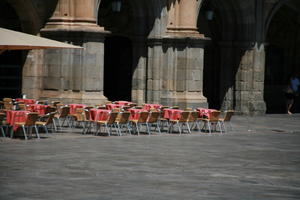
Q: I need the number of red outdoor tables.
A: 11